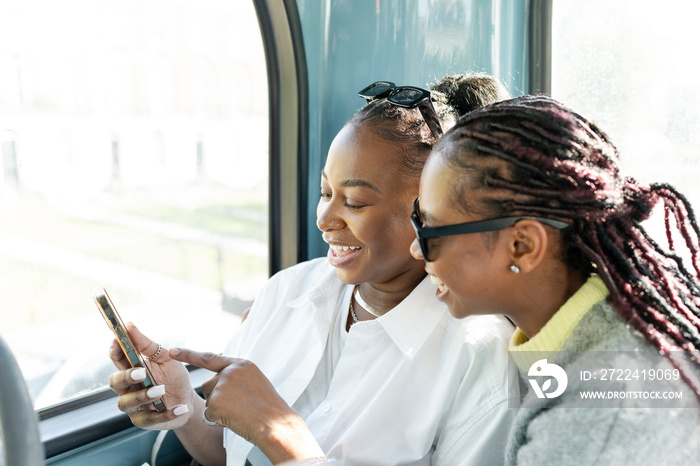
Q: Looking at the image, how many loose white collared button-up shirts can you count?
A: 1